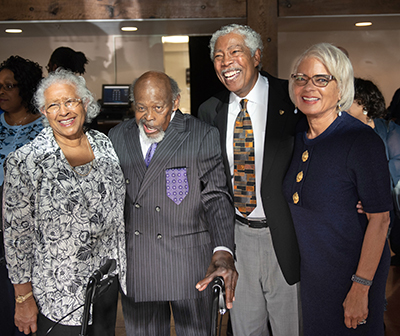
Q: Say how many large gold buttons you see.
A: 3